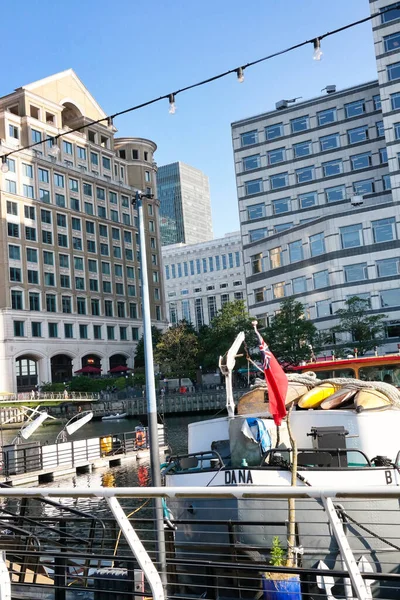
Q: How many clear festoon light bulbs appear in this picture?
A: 6